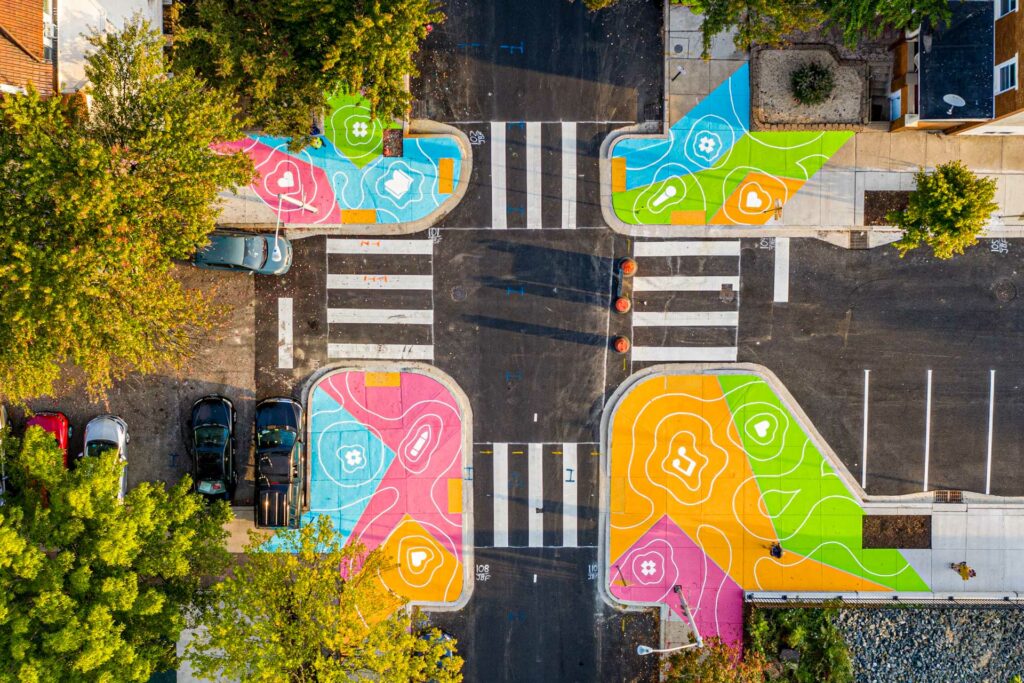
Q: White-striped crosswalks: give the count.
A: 4